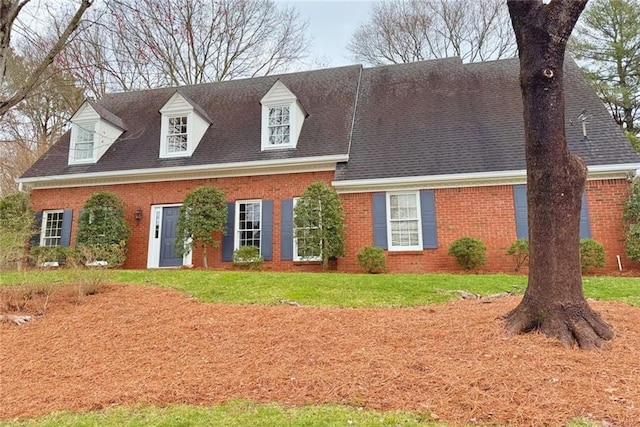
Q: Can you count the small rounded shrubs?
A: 5